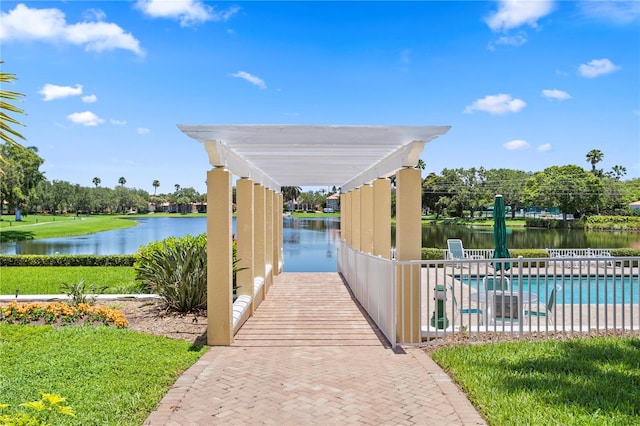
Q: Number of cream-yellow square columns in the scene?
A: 12